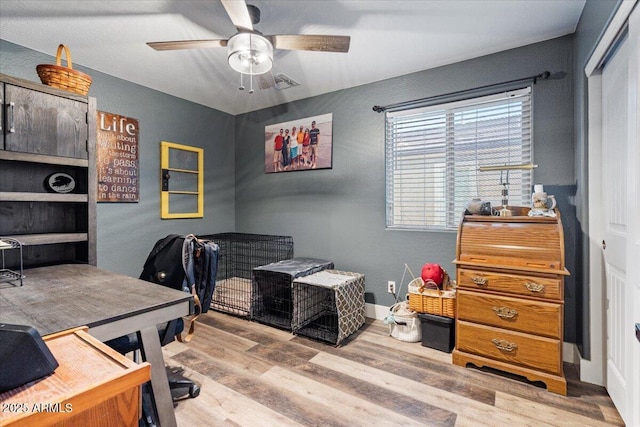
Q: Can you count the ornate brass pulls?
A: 4